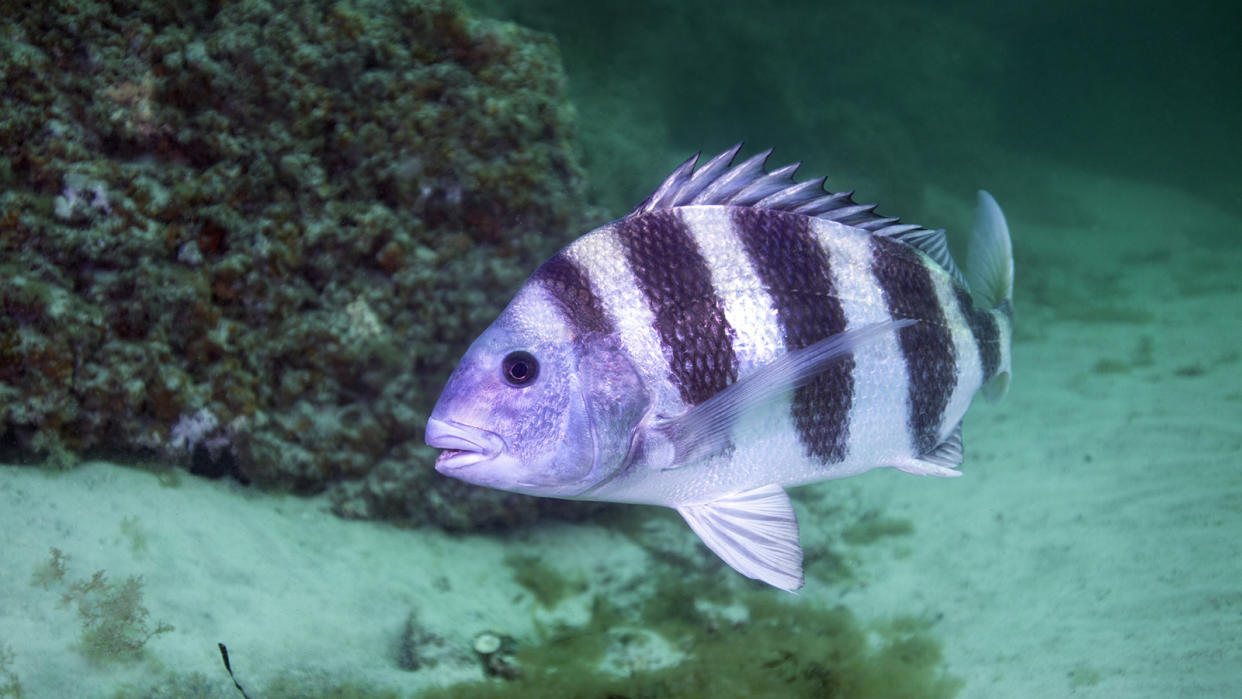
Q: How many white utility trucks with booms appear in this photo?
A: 0